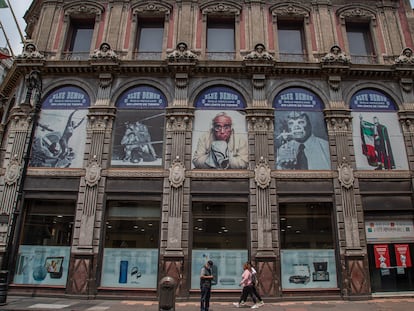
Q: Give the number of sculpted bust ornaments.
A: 6